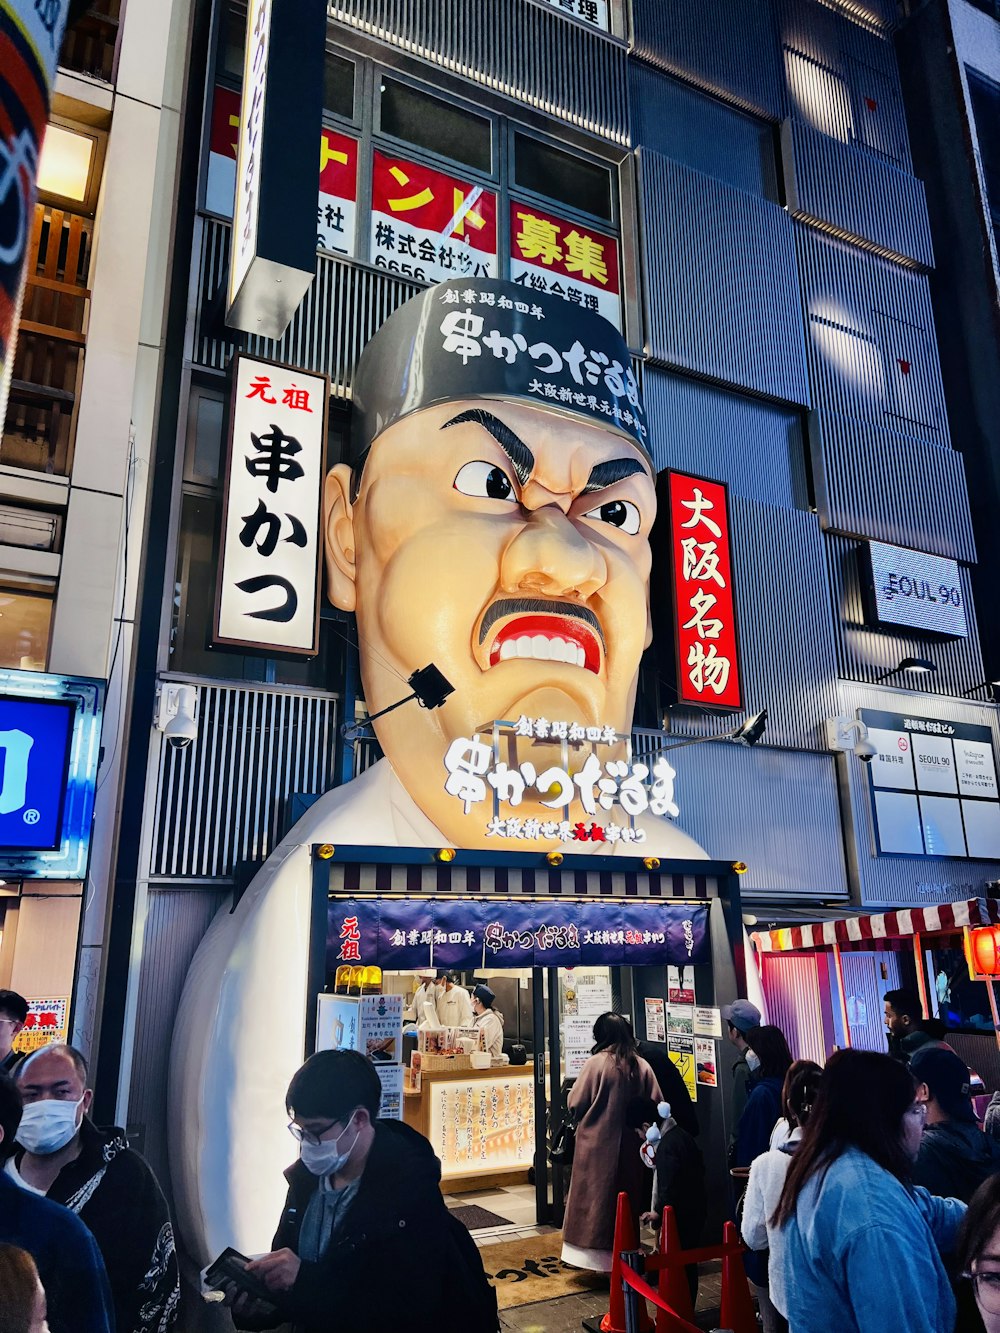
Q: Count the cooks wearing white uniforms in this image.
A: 3